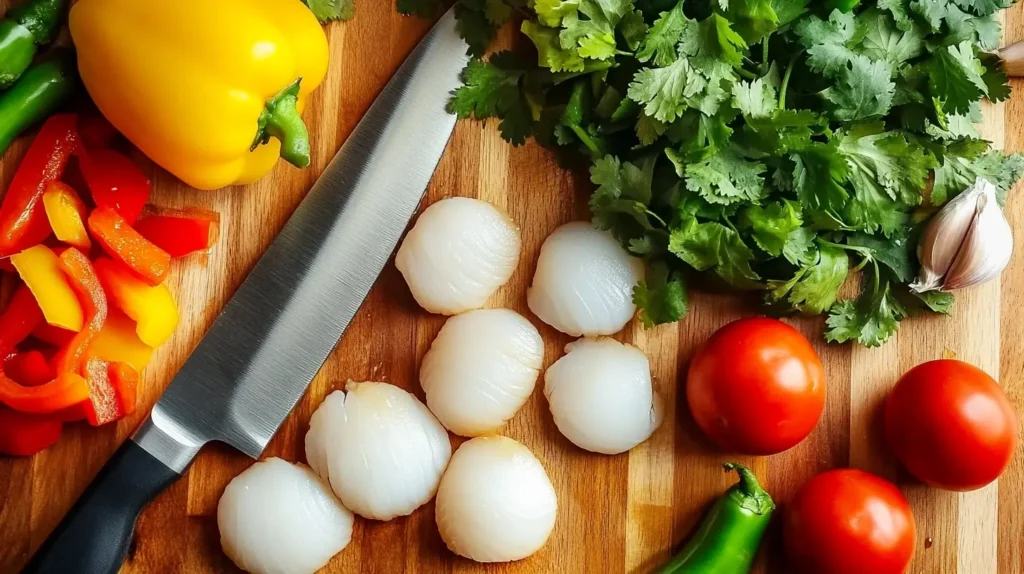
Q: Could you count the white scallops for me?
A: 7